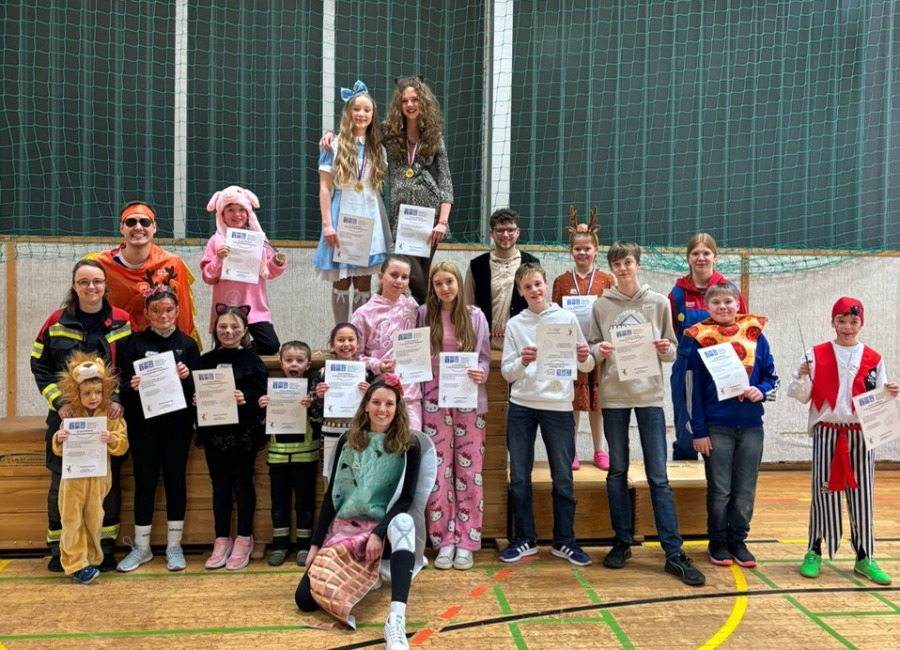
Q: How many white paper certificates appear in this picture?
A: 15